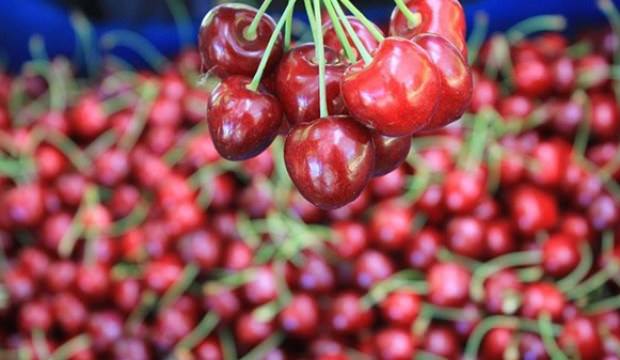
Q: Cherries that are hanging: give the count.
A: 9